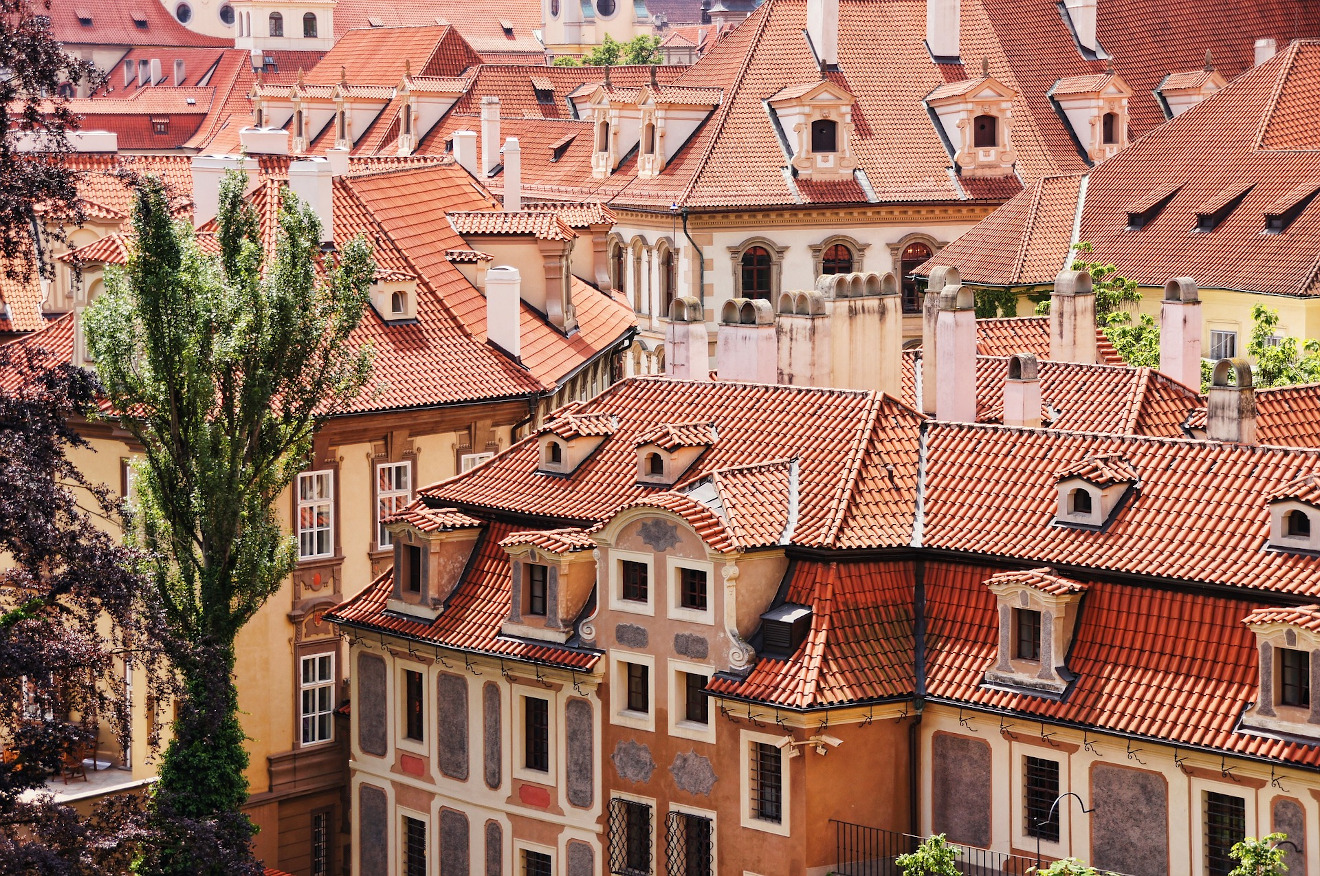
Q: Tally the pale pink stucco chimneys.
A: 5